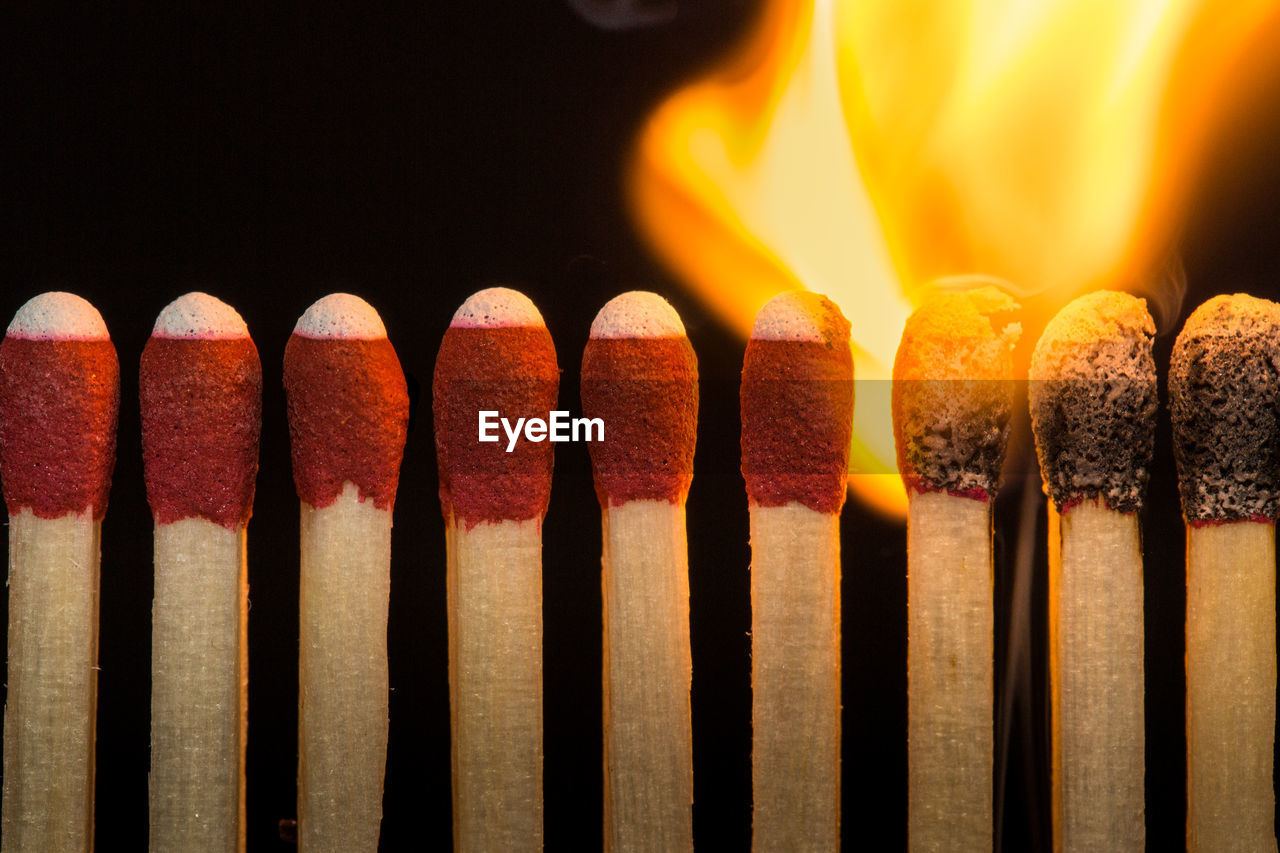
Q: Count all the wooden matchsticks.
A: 9